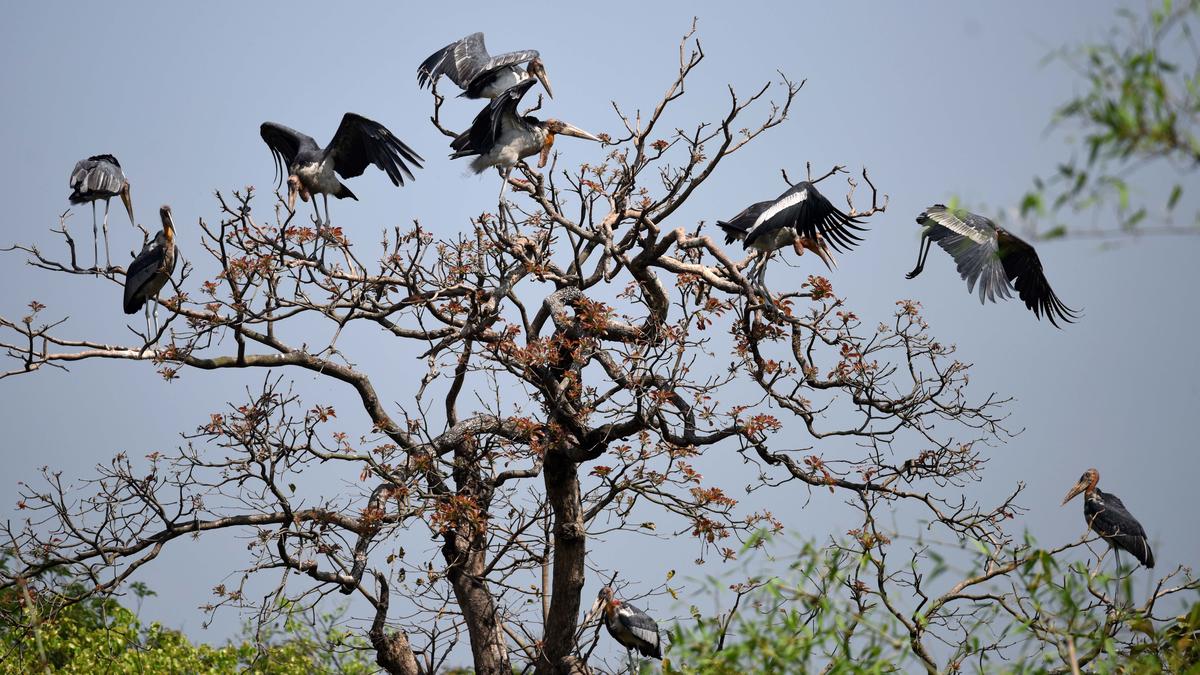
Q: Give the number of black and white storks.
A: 9